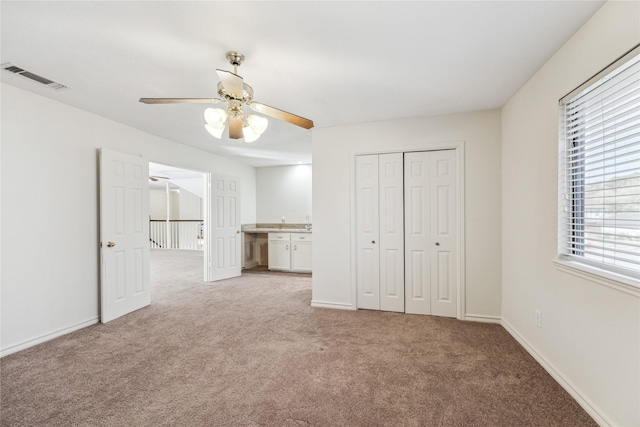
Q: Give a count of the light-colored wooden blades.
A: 4